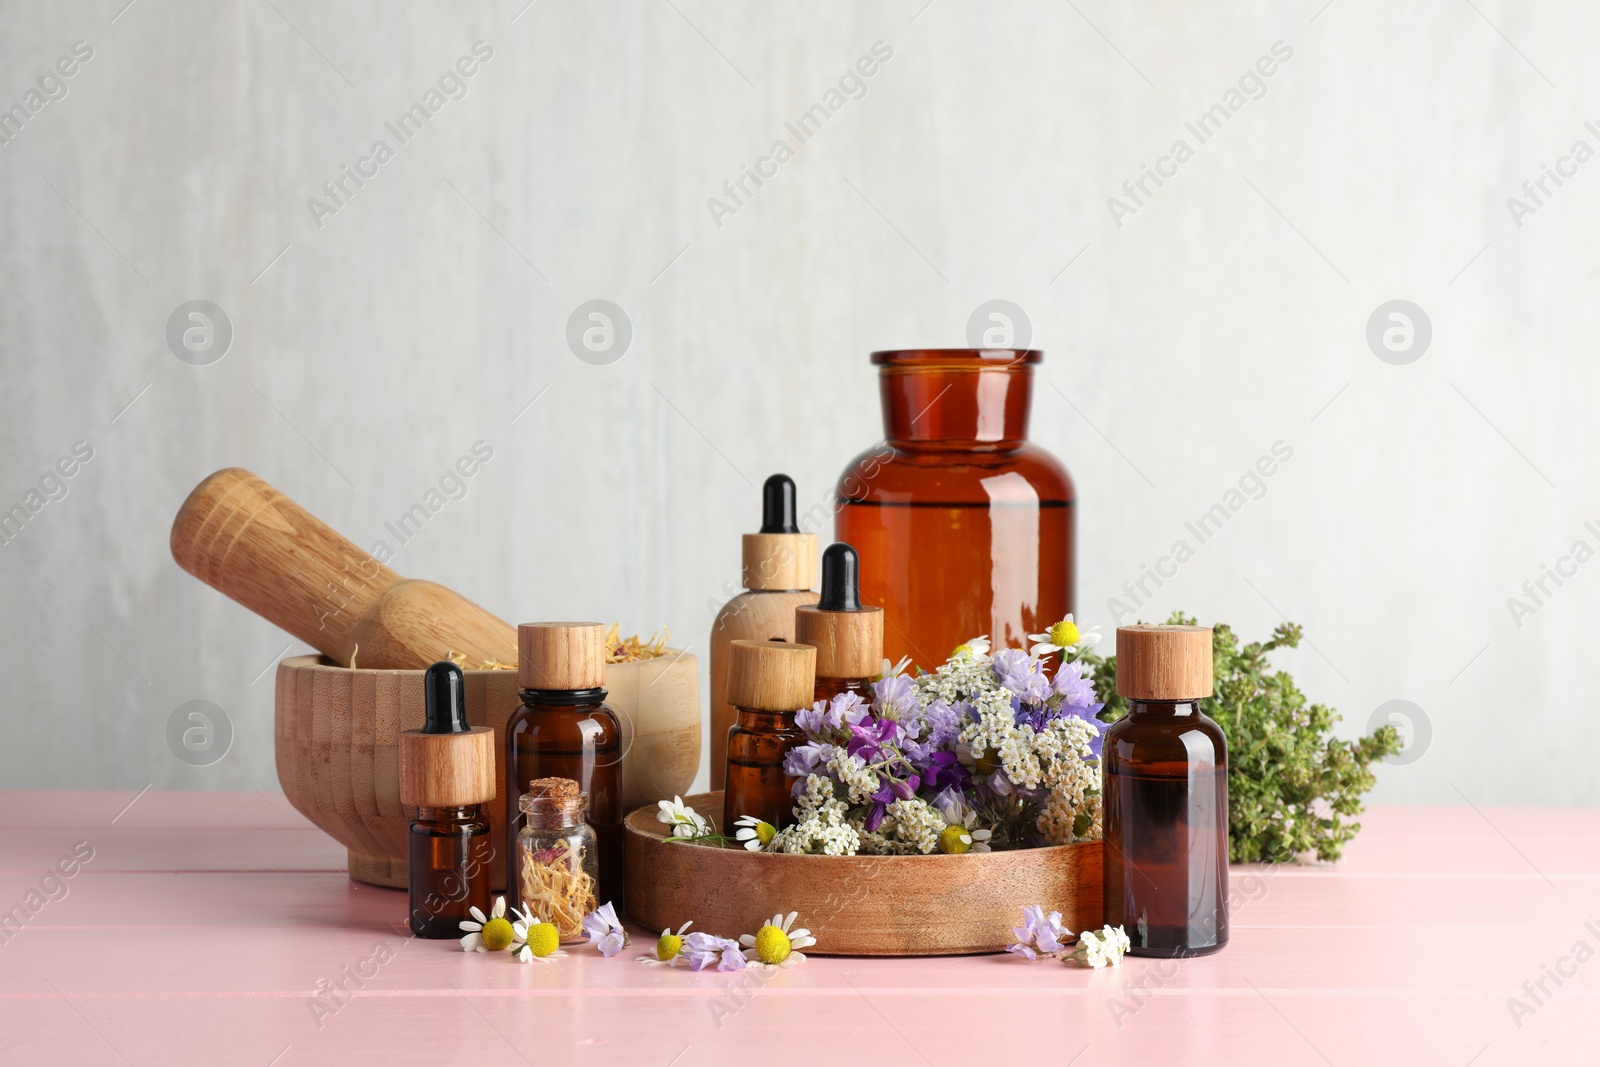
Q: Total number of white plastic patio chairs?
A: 0